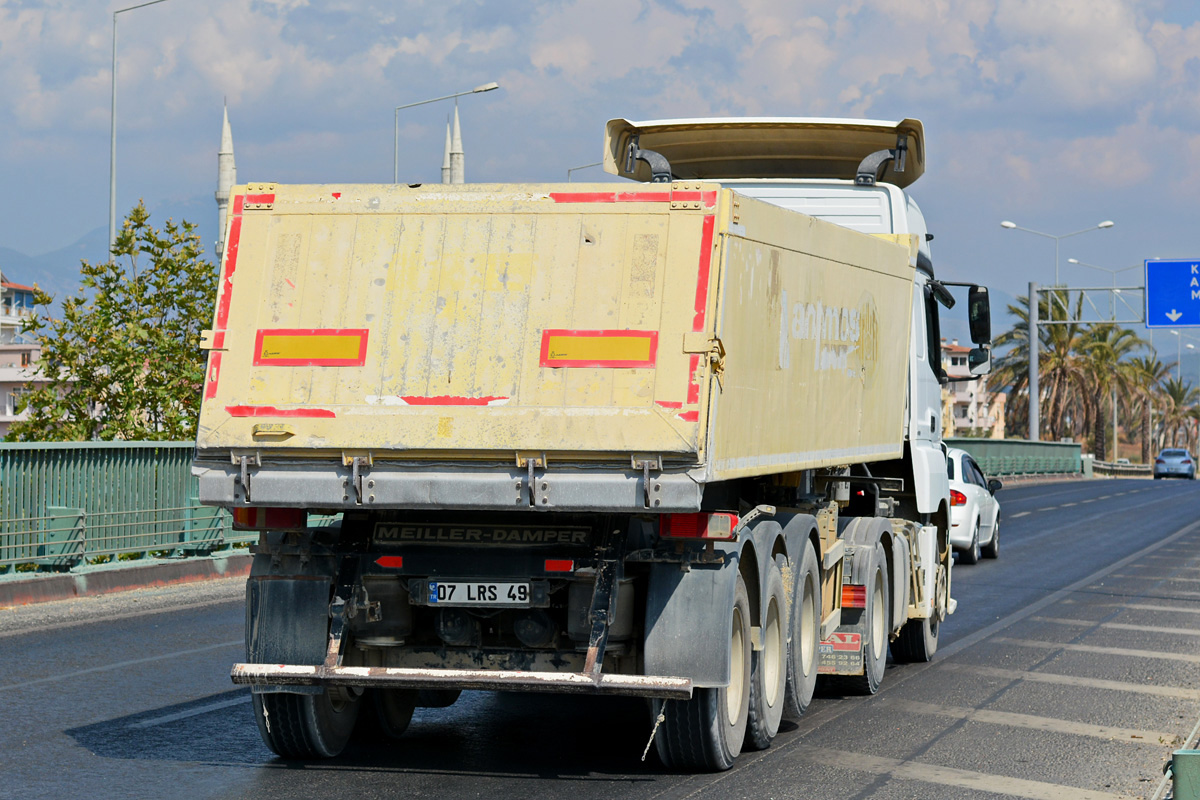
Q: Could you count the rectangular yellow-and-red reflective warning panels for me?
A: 2